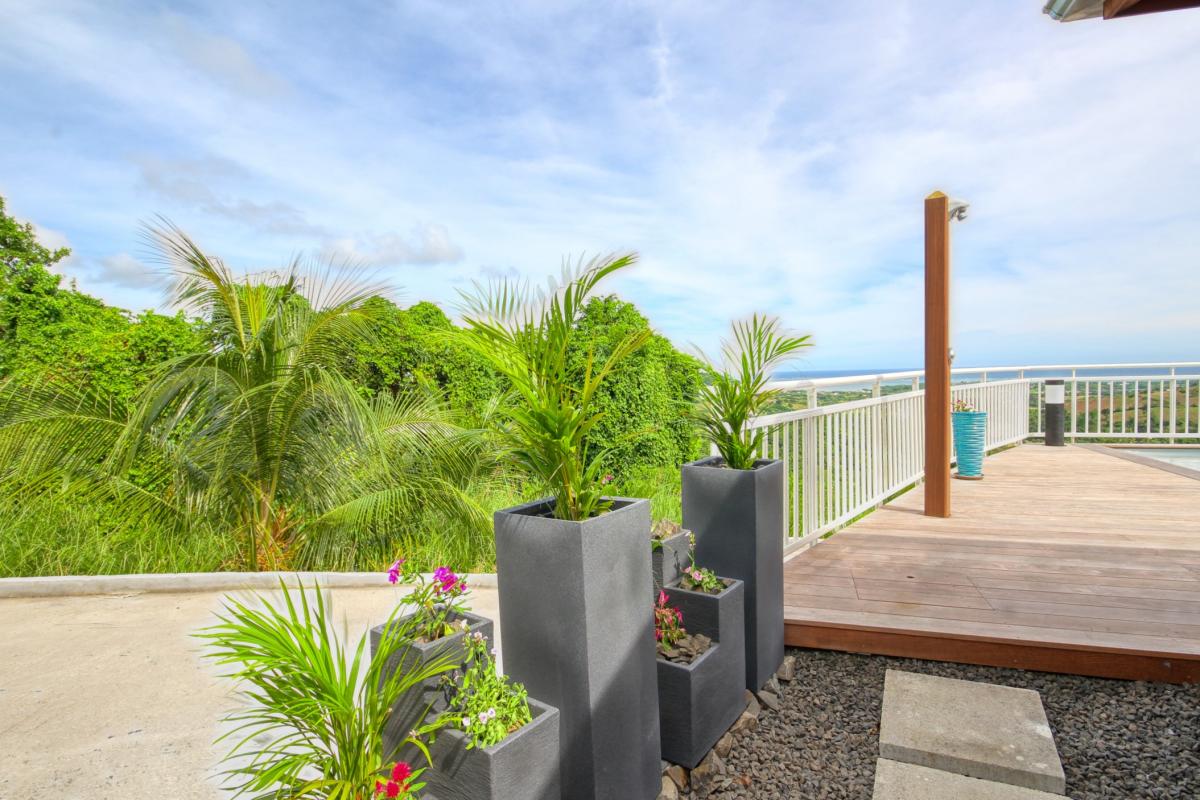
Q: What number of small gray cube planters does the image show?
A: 5